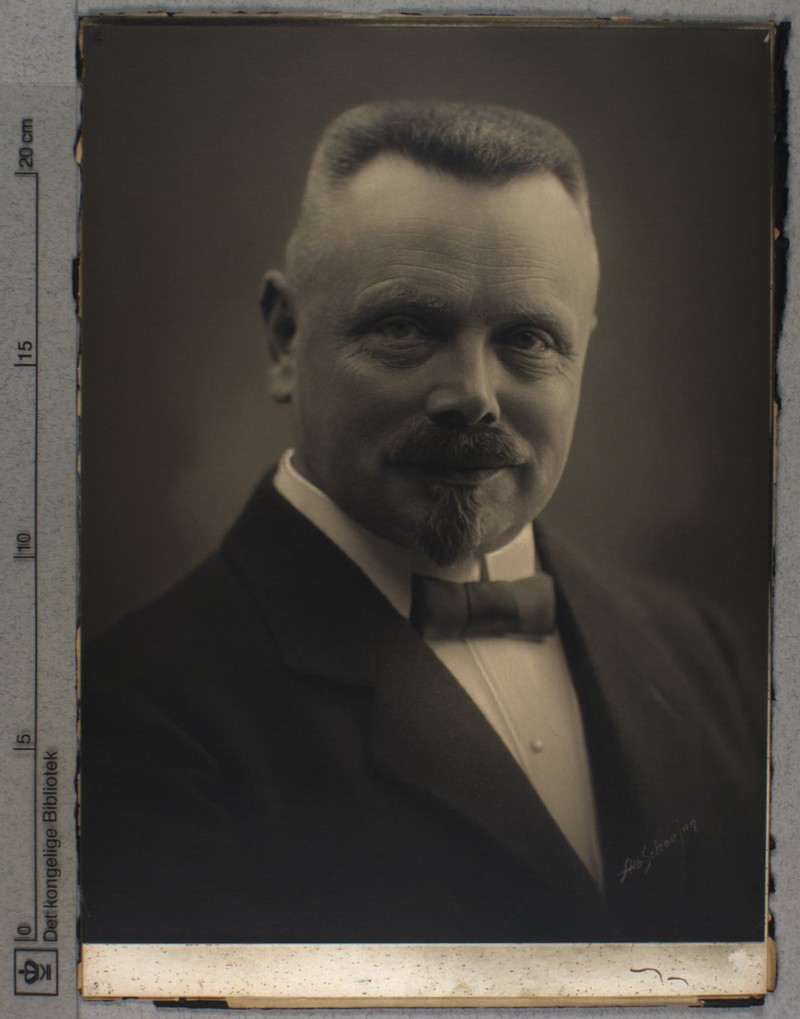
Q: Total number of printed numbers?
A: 5